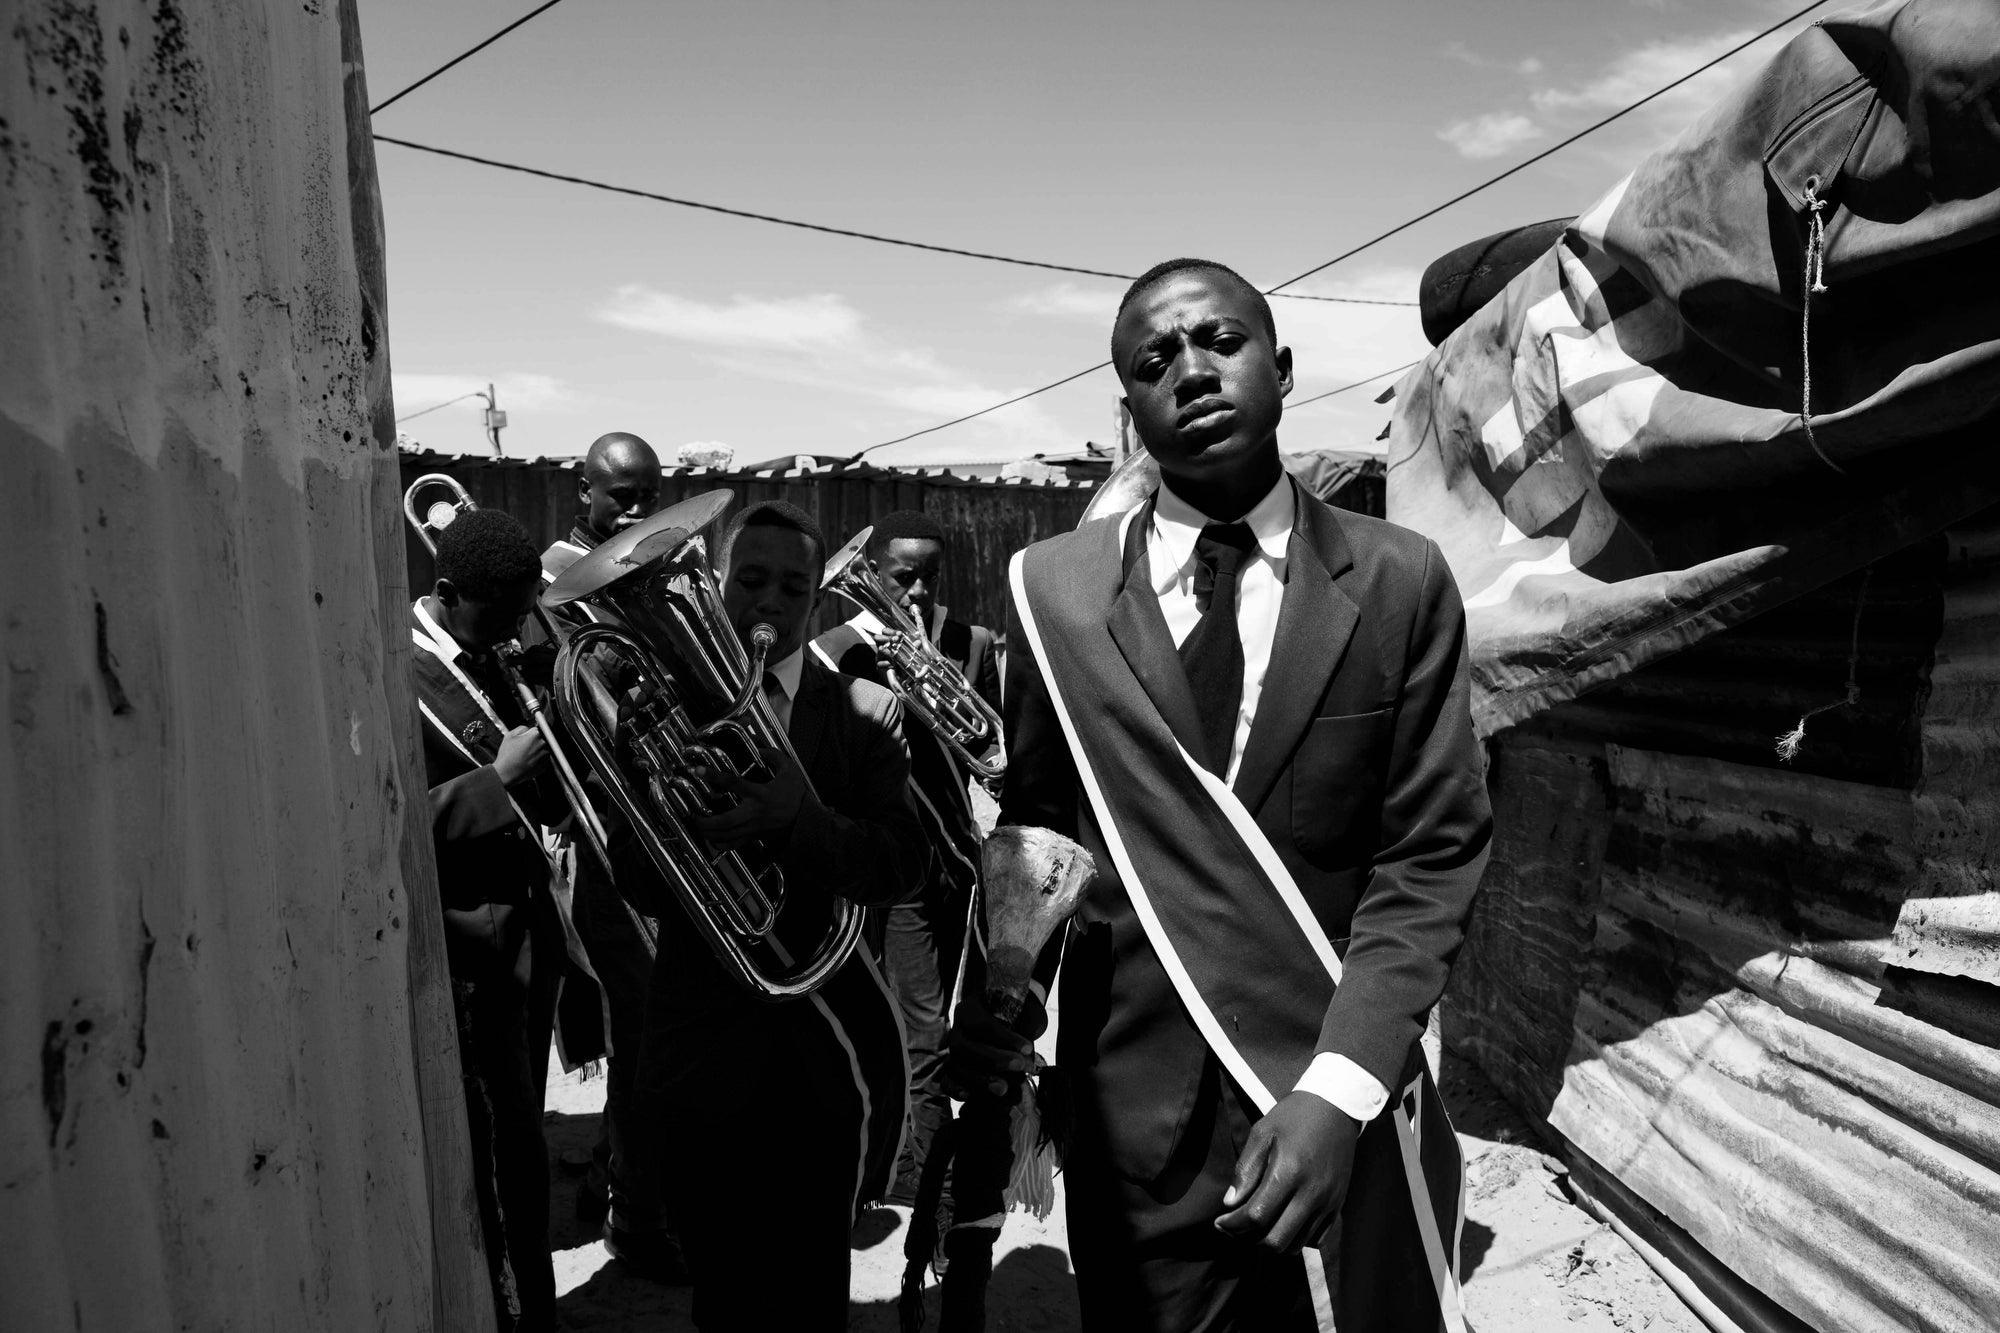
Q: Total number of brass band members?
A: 5